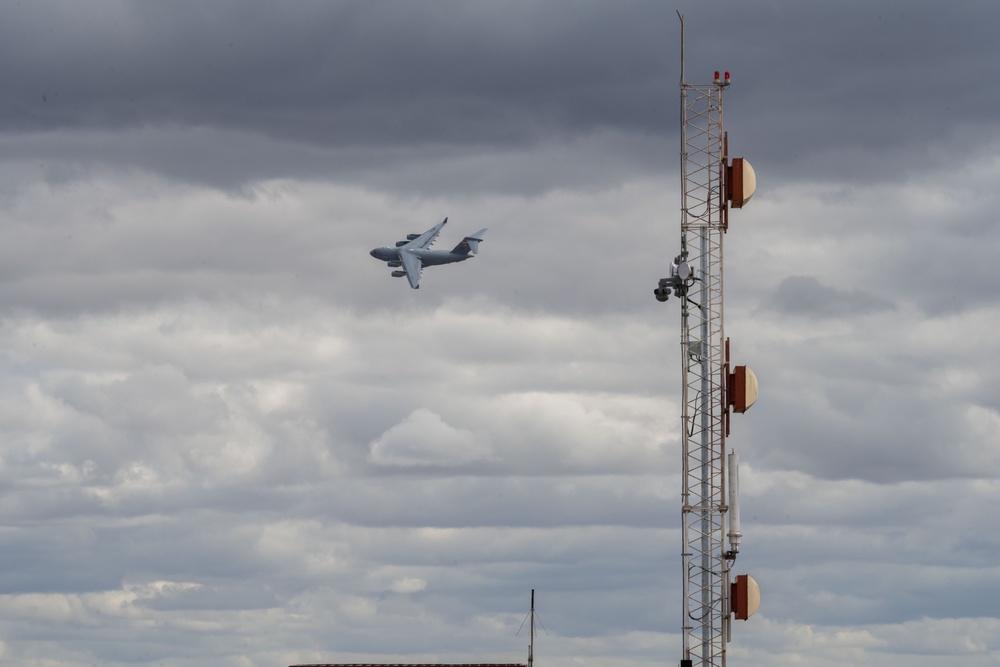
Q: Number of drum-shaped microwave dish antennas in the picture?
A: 3